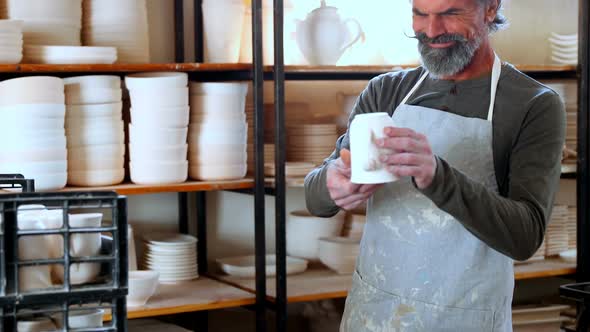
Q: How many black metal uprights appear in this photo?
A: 5